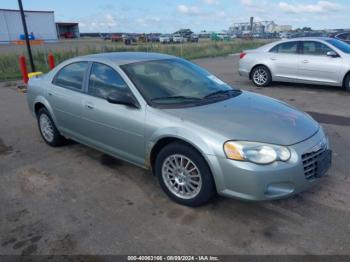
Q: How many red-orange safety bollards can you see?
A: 2